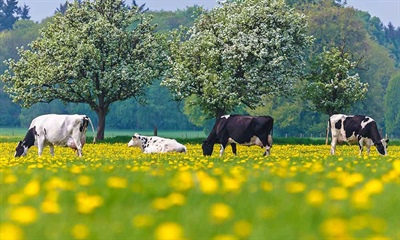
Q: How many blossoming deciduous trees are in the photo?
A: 3